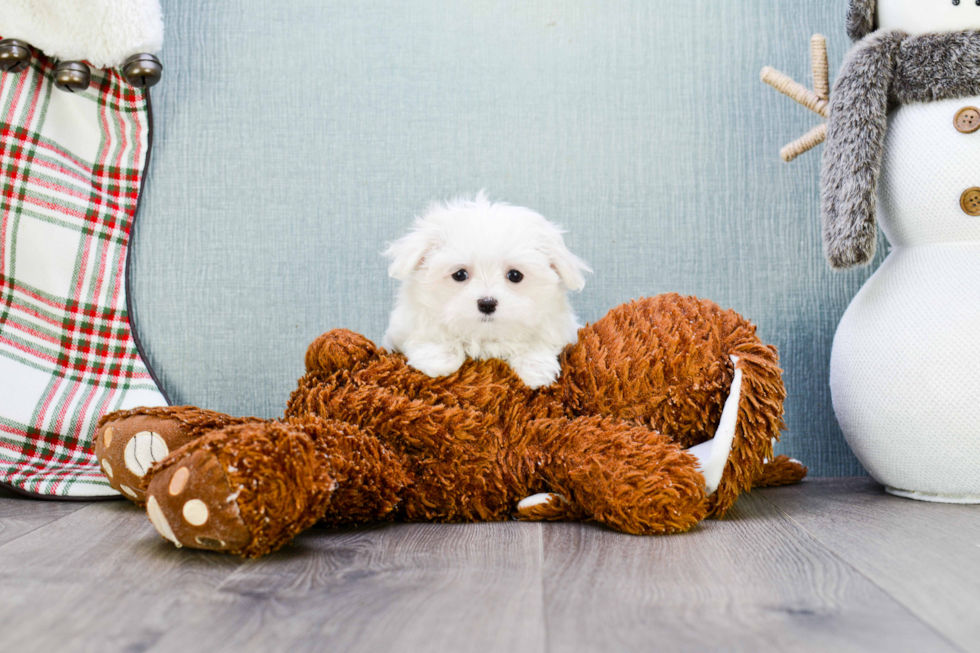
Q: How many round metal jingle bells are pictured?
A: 3